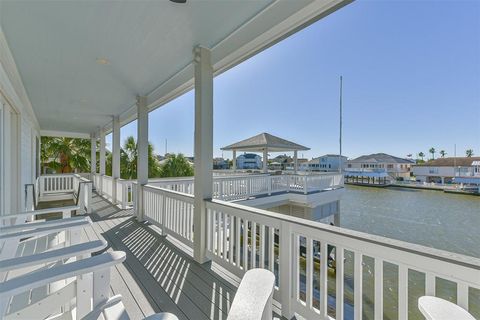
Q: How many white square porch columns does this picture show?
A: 5